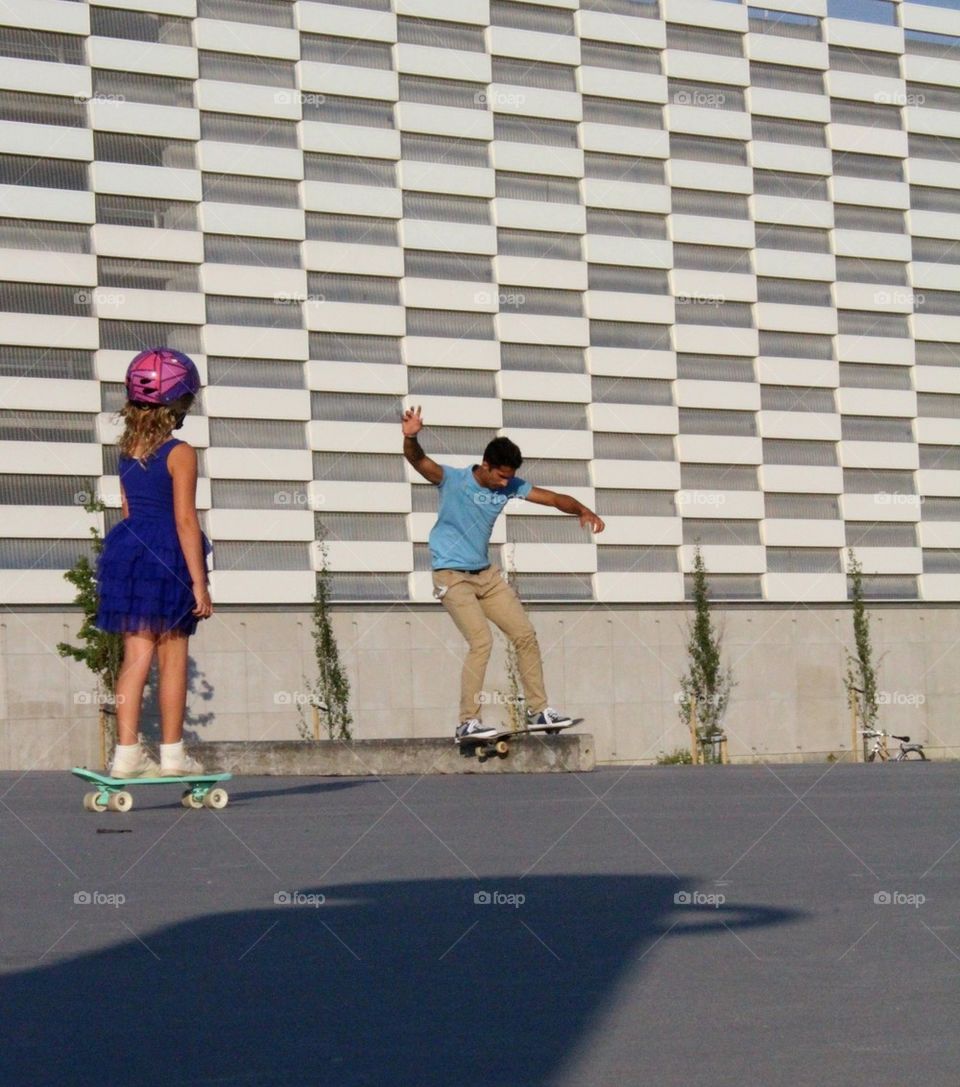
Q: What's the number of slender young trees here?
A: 5